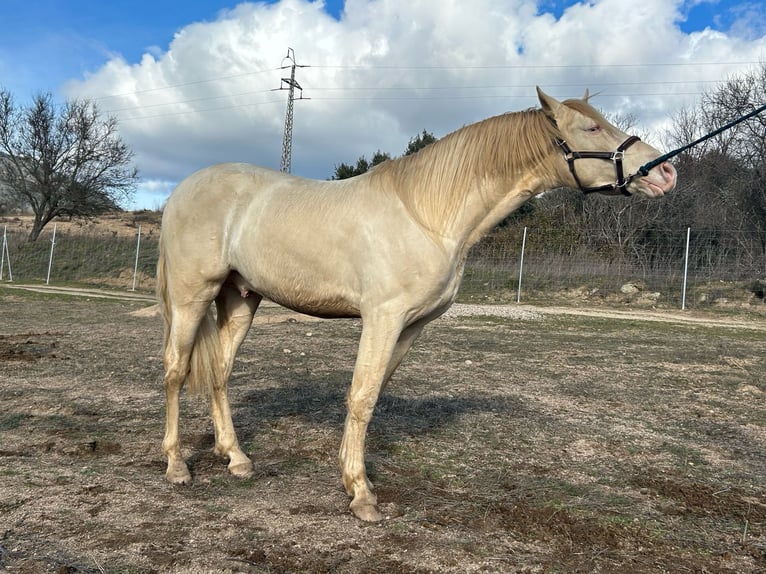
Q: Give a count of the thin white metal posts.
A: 5